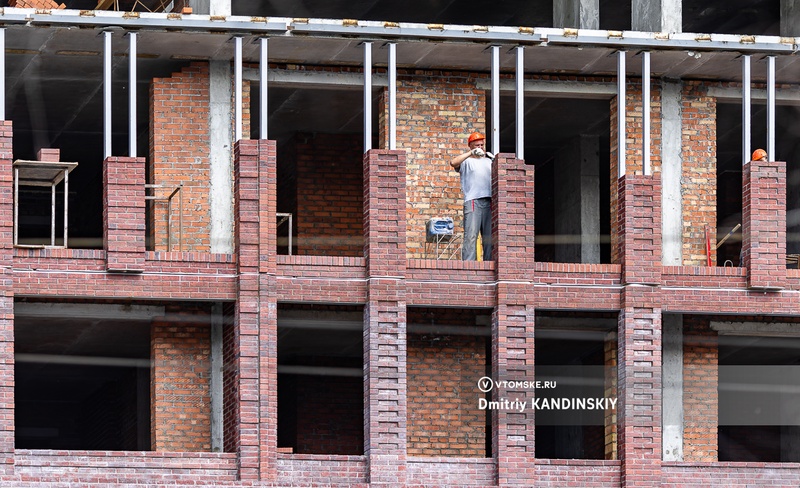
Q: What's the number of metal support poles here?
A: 13